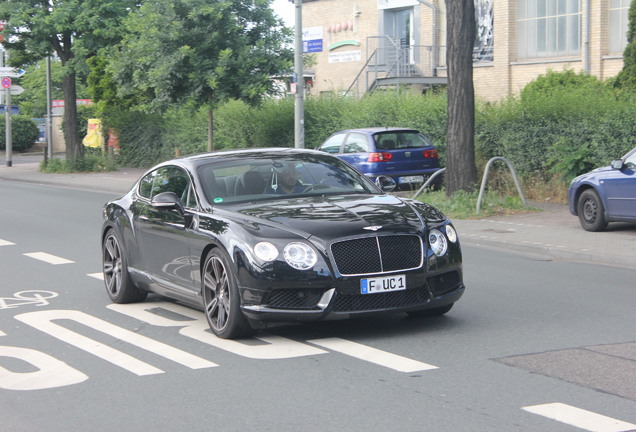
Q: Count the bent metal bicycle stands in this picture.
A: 2